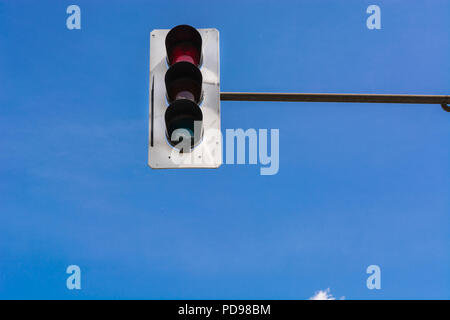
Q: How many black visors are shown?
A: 3